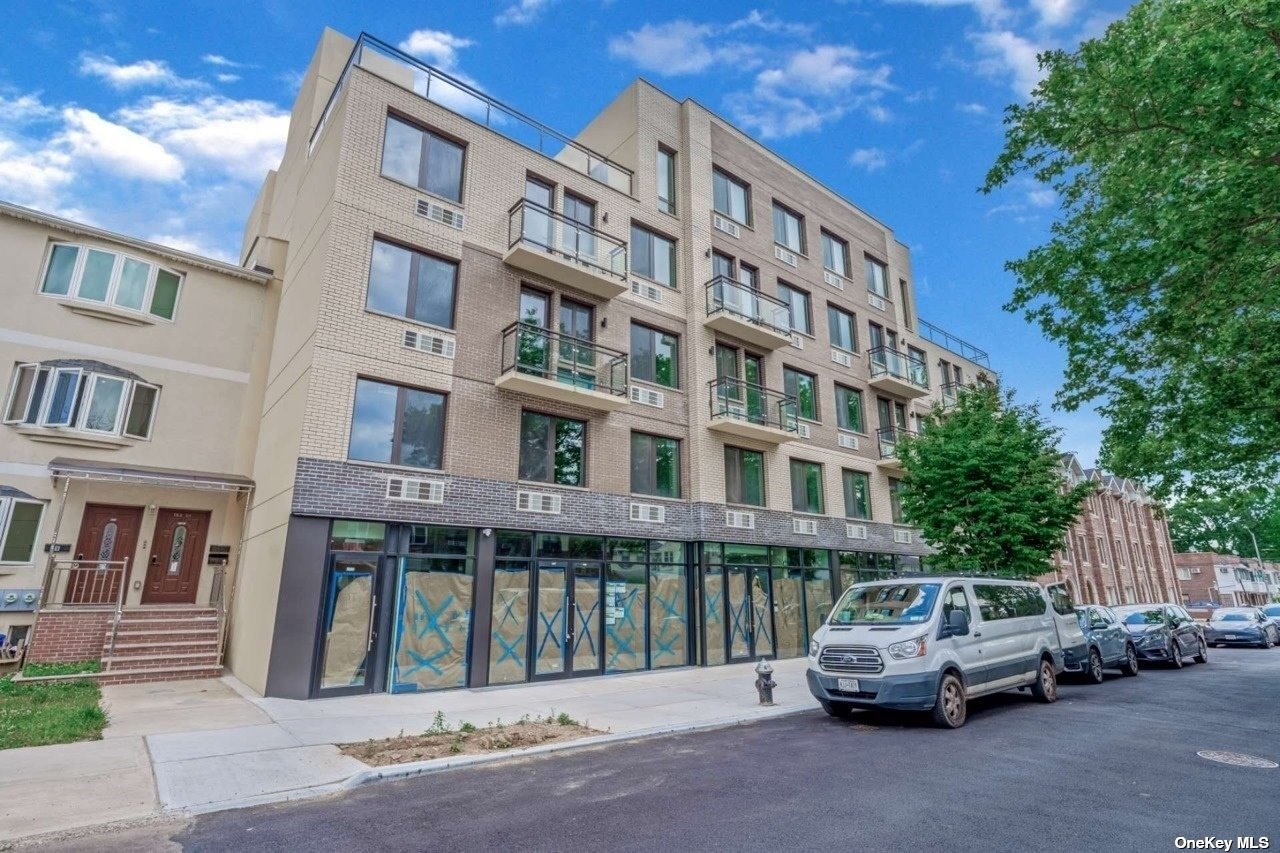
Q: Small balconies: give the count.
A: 7